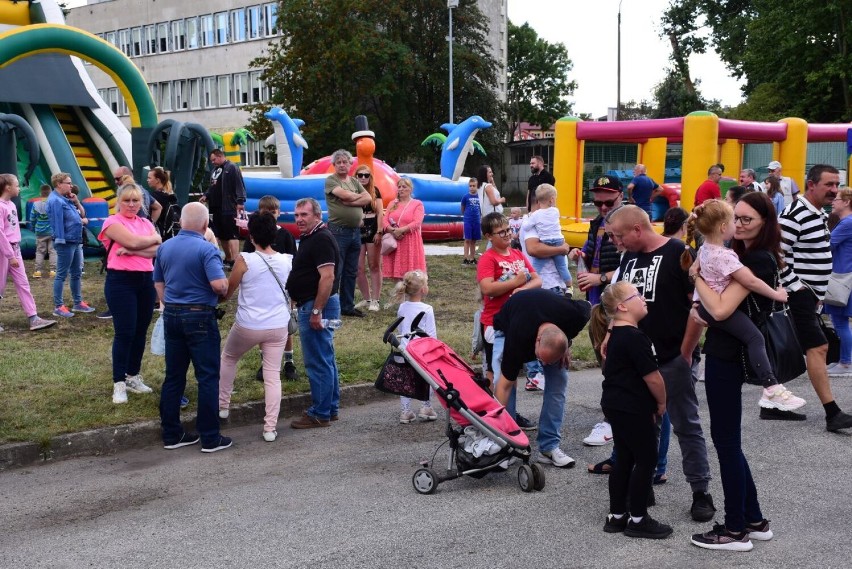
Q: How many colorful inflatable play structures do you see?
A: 3